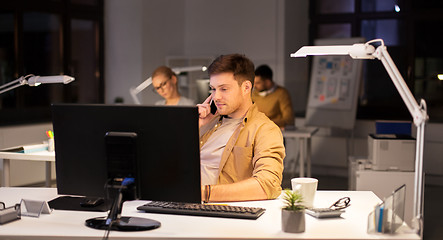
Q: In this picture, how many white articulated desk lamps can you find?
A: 3